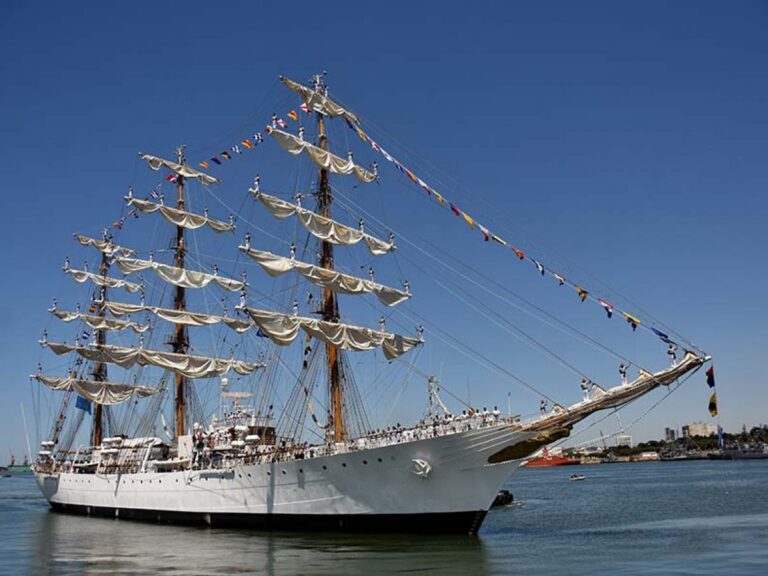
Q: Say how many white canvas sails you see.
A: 15